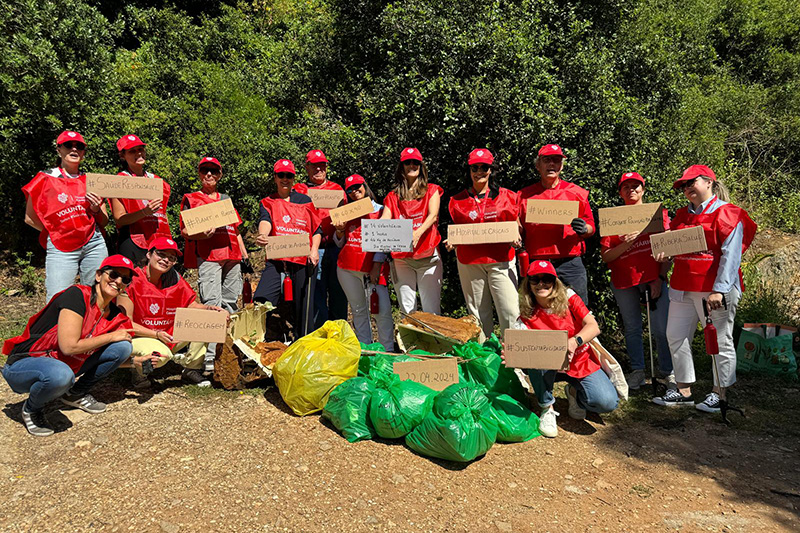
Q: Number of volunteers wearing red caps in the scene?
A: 14